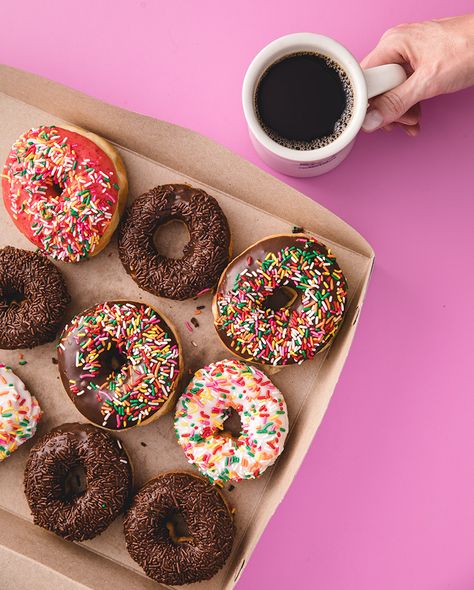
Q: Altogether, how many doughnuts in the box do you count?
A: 9